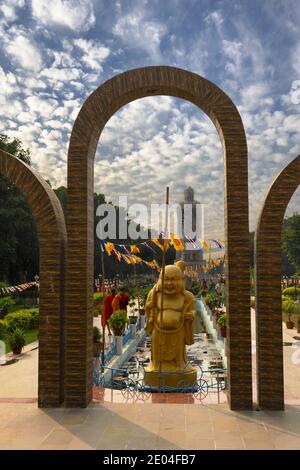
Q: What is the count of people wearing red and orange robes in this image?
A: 2